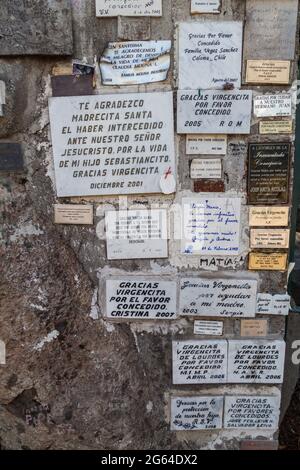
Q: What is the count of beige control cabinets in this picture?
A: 0